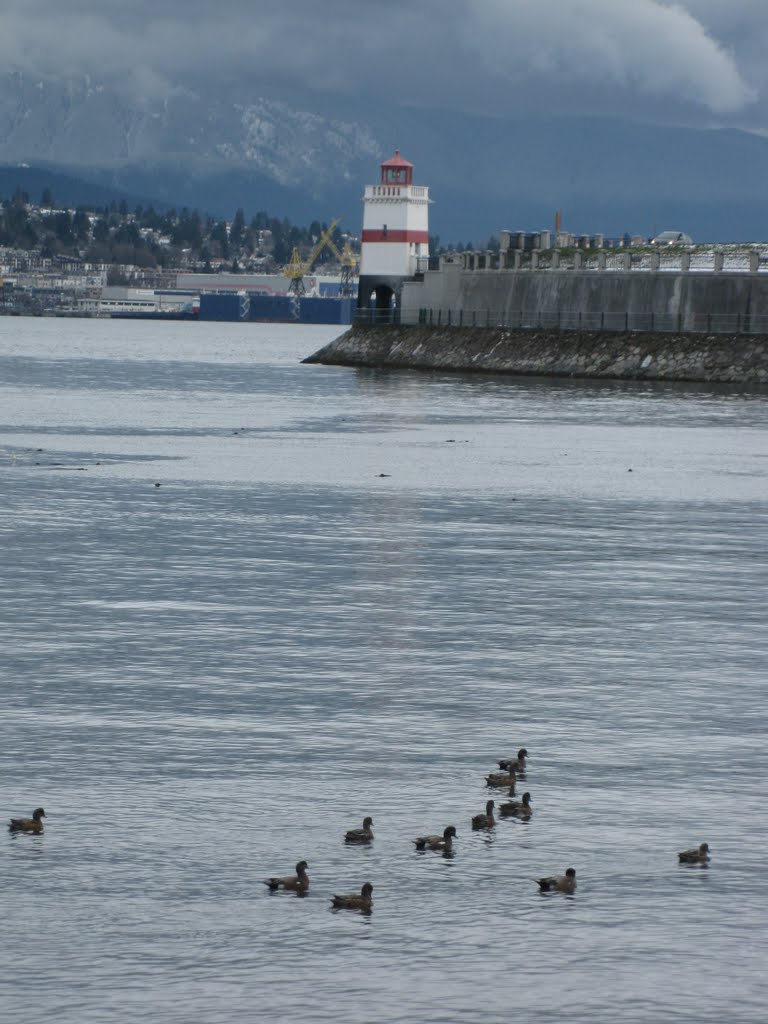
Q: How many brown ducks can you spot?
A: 11